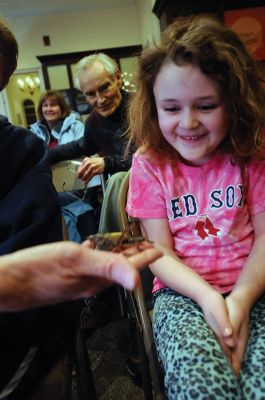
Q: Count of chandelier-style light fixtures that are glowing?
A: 1